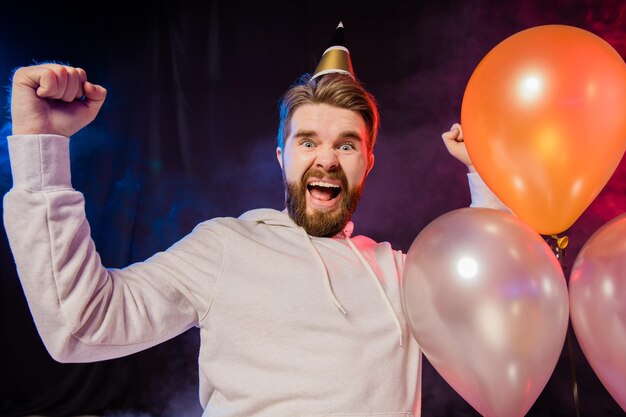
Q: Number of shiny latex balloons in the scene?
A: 3